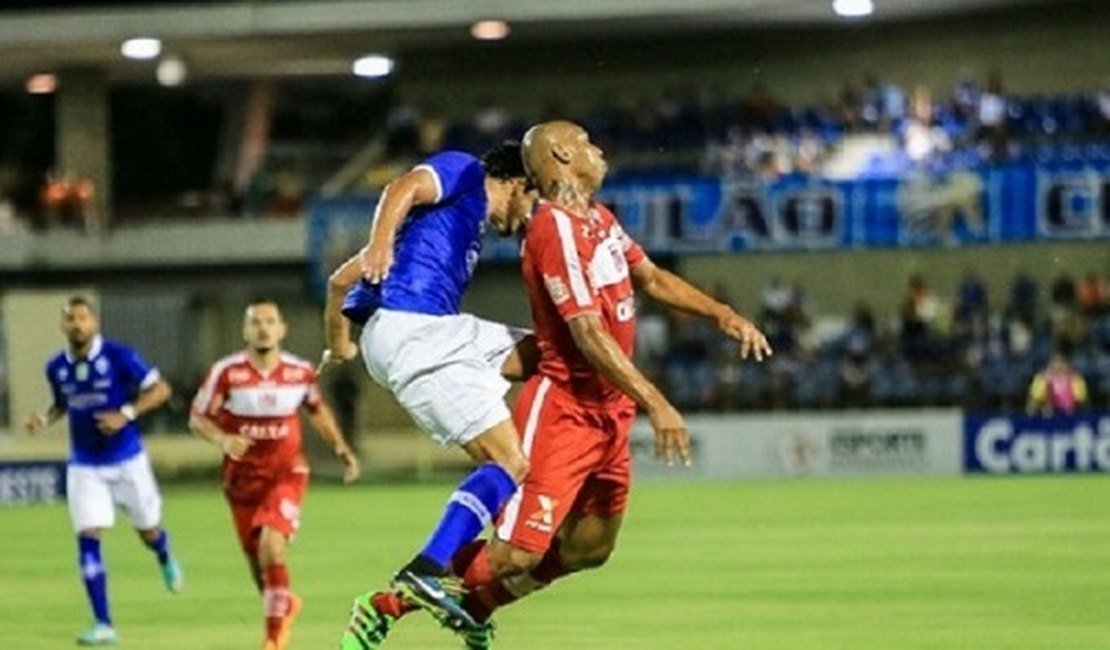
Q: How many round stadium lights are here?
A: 6